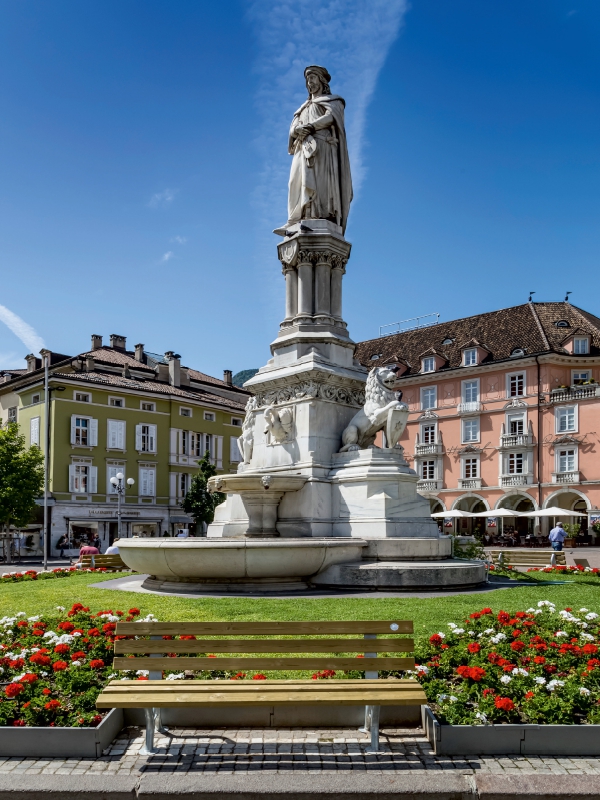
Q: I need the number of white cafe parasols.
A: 3